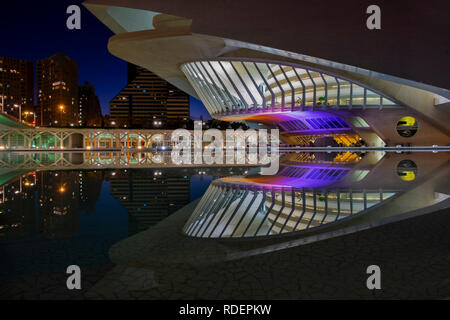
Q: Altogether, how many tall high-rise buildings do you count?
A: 4